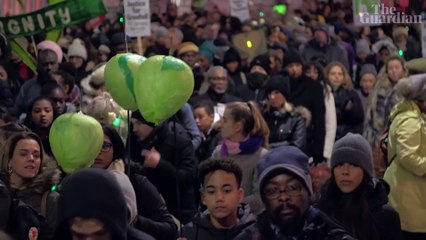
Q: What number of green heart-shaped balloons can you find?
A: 3